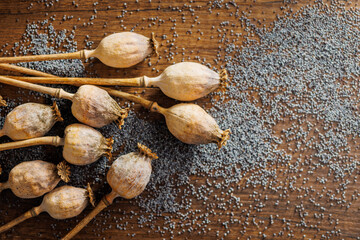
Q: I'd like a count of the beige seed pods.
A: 9